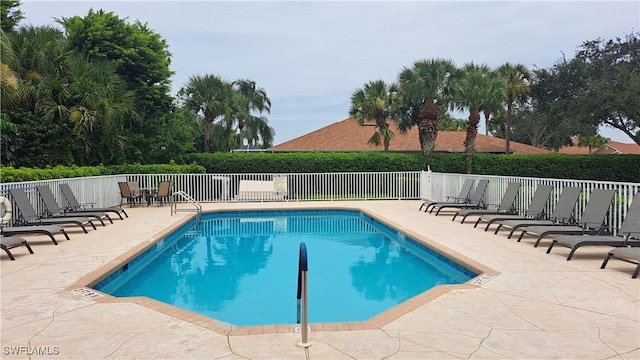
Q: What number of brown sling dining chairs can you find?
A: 4